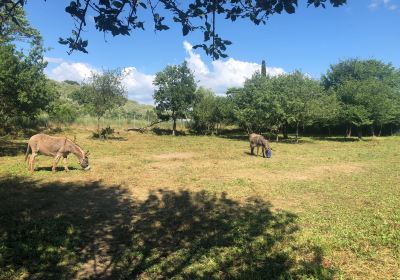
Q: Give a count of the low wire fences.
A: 1